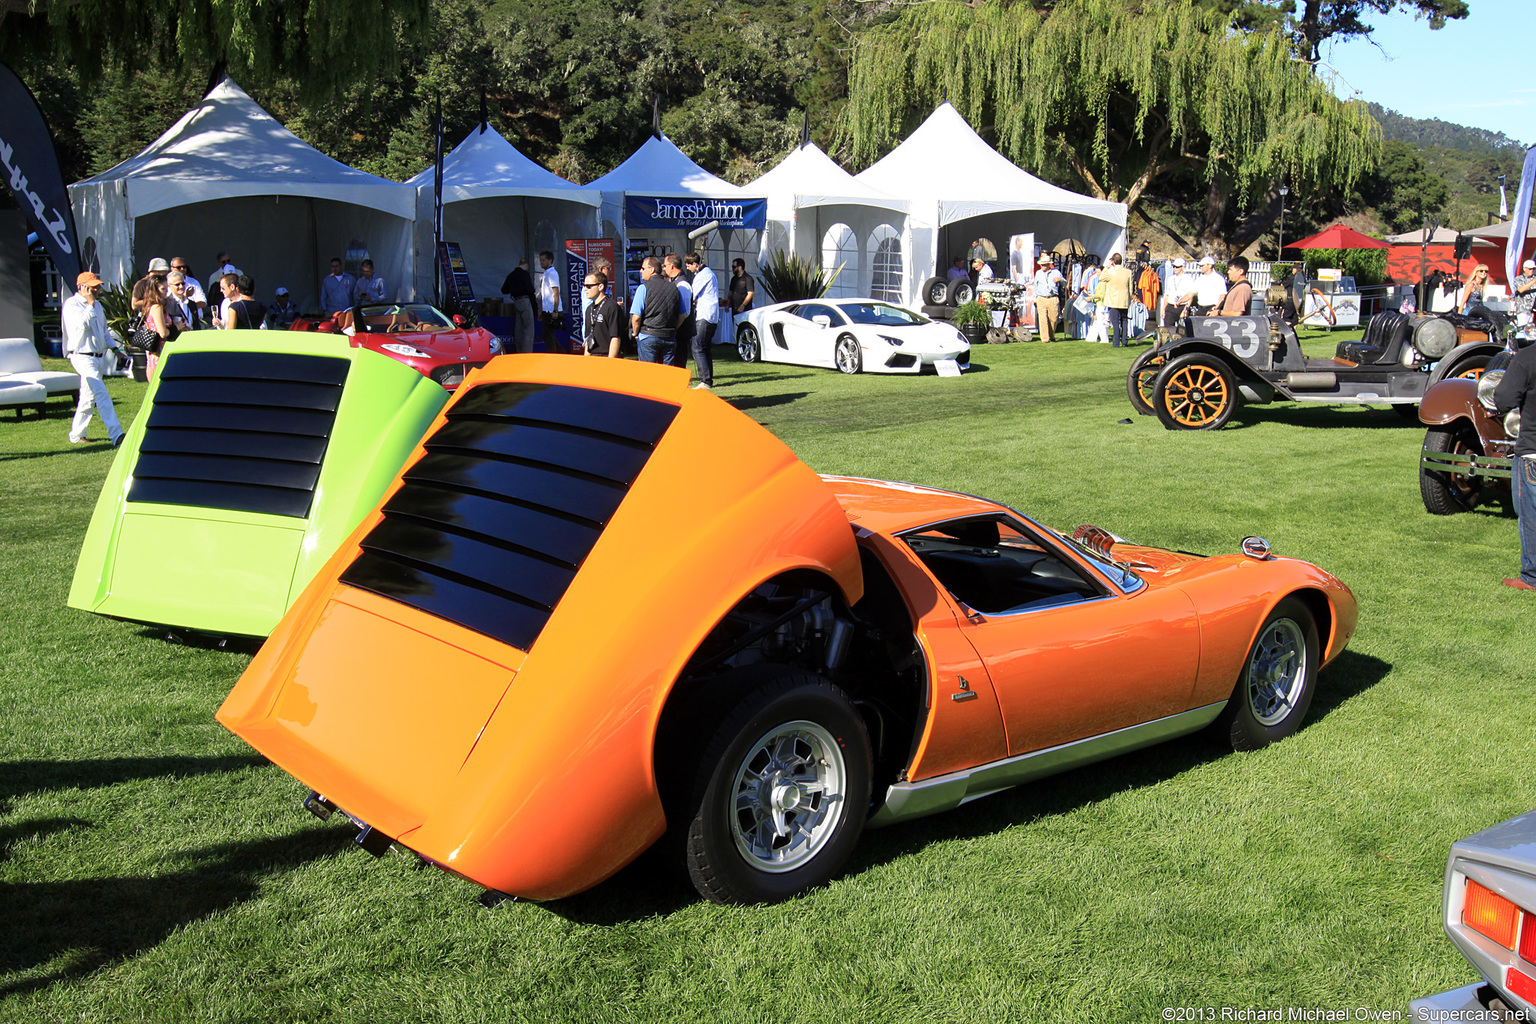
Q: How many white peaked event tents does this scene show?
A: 5